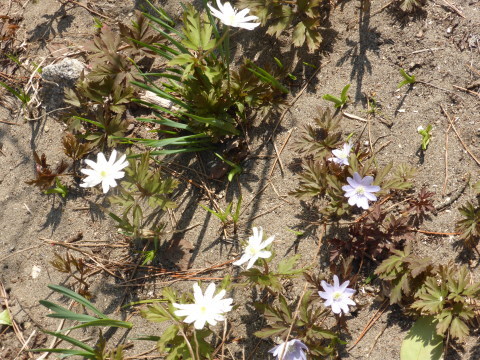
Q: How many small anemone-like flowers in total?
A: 8